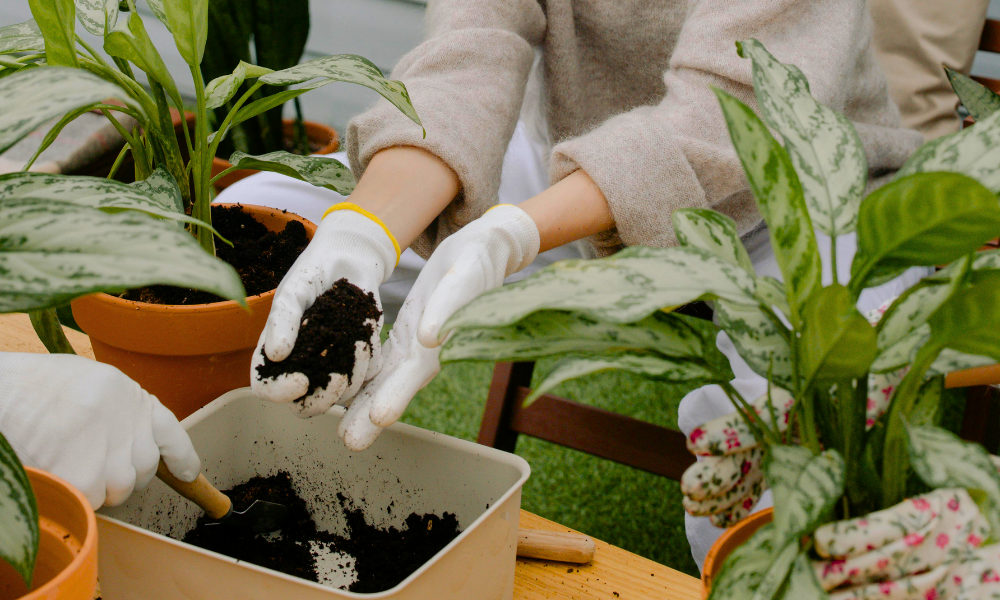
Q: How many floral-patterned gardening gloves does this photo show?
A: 2